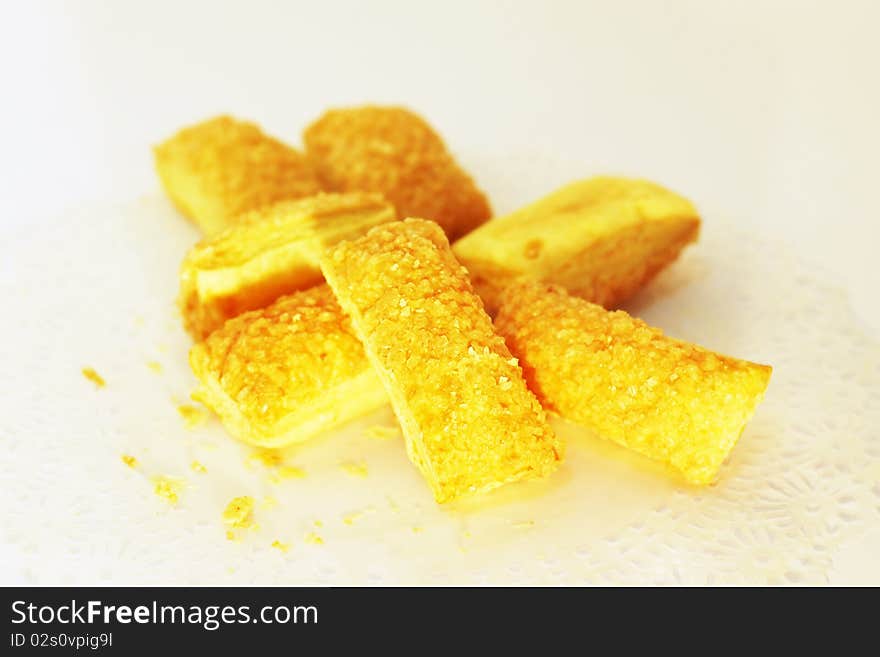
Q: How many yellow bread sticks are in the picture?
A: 7